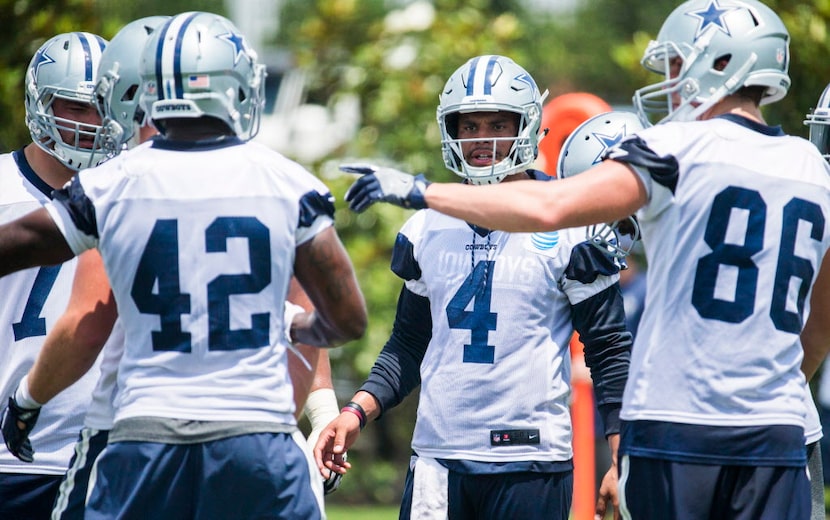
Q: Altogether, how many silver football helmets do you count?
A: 7